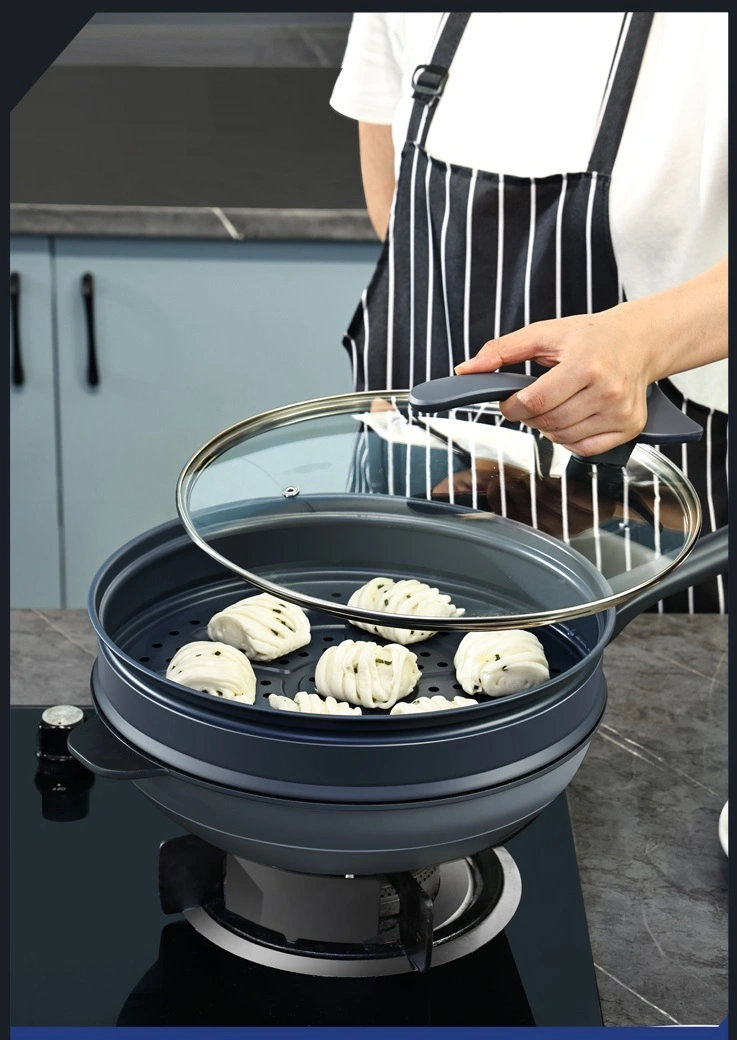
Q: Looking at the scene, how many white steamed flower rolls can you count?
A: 7